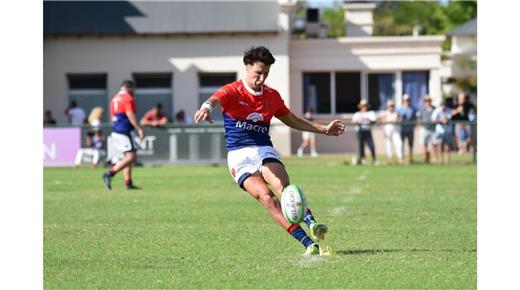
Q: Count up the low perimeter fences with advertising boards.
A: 1